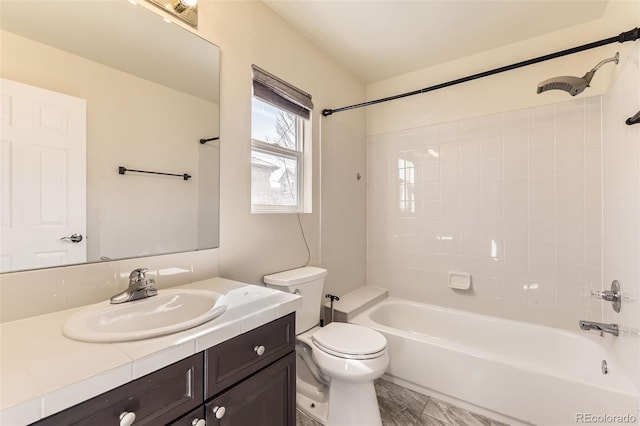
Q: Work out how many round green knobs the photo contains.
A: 0